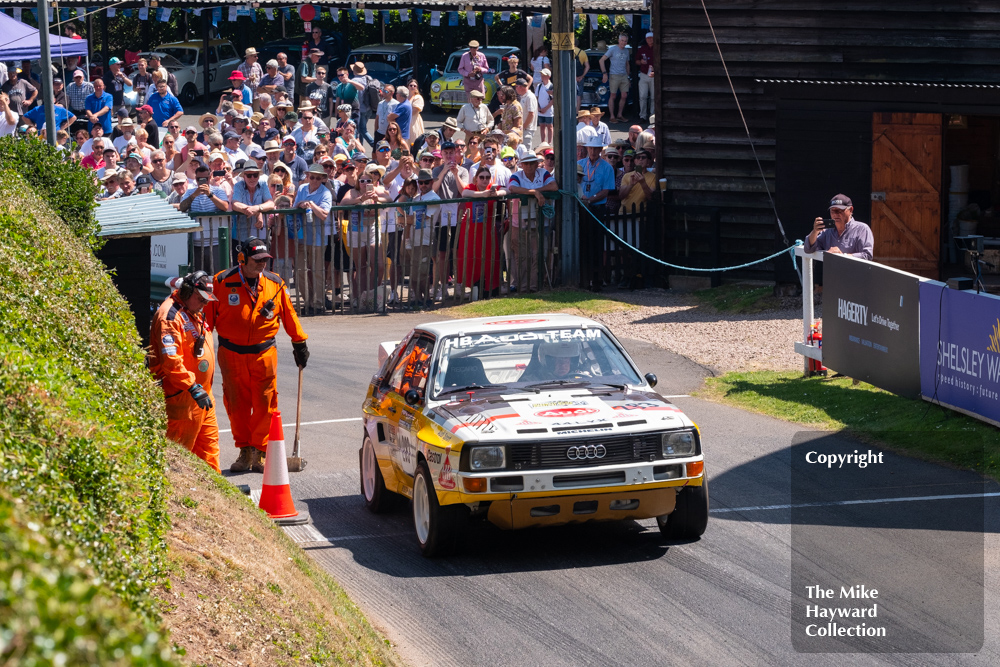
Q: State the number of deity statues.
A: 0